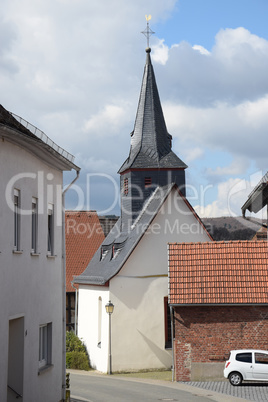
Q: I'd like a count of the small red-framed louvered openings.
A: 2